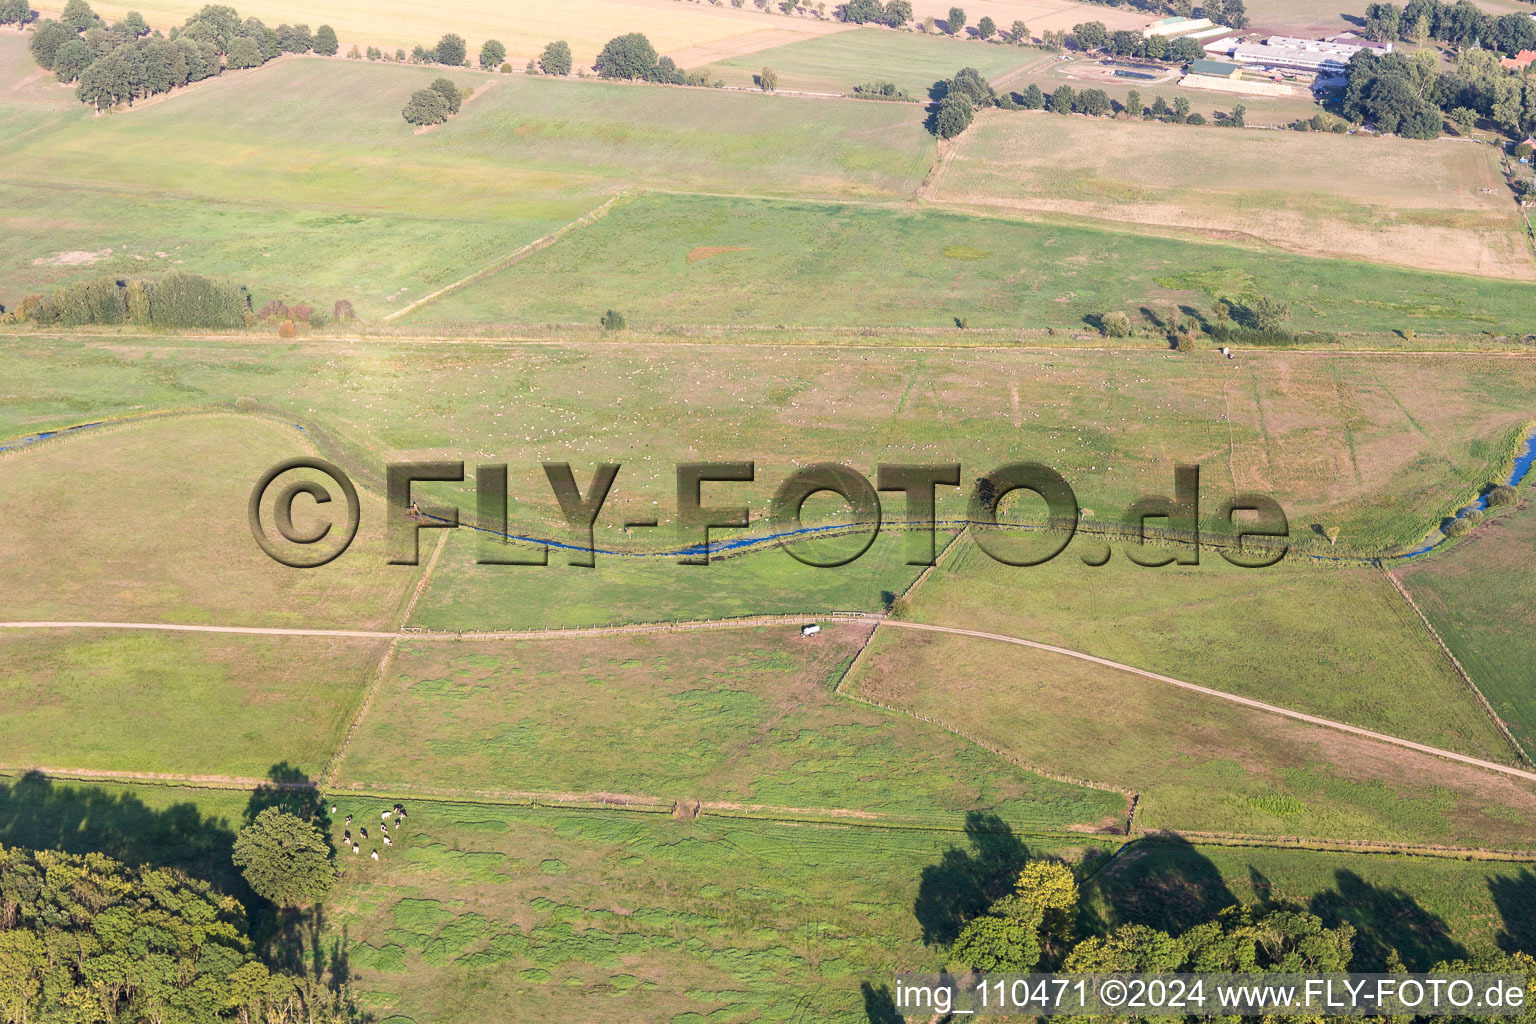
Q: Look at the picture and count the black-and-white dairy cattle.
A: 12